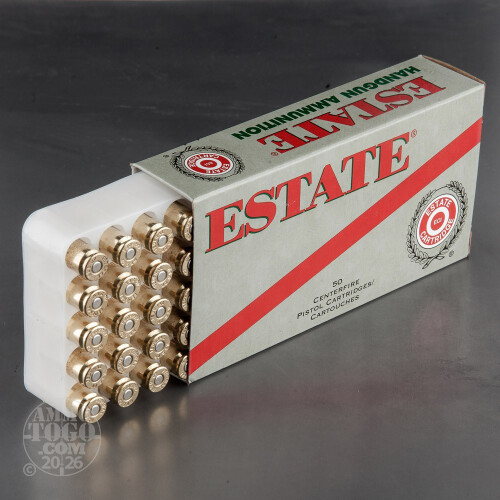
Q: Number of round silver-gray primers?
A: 15